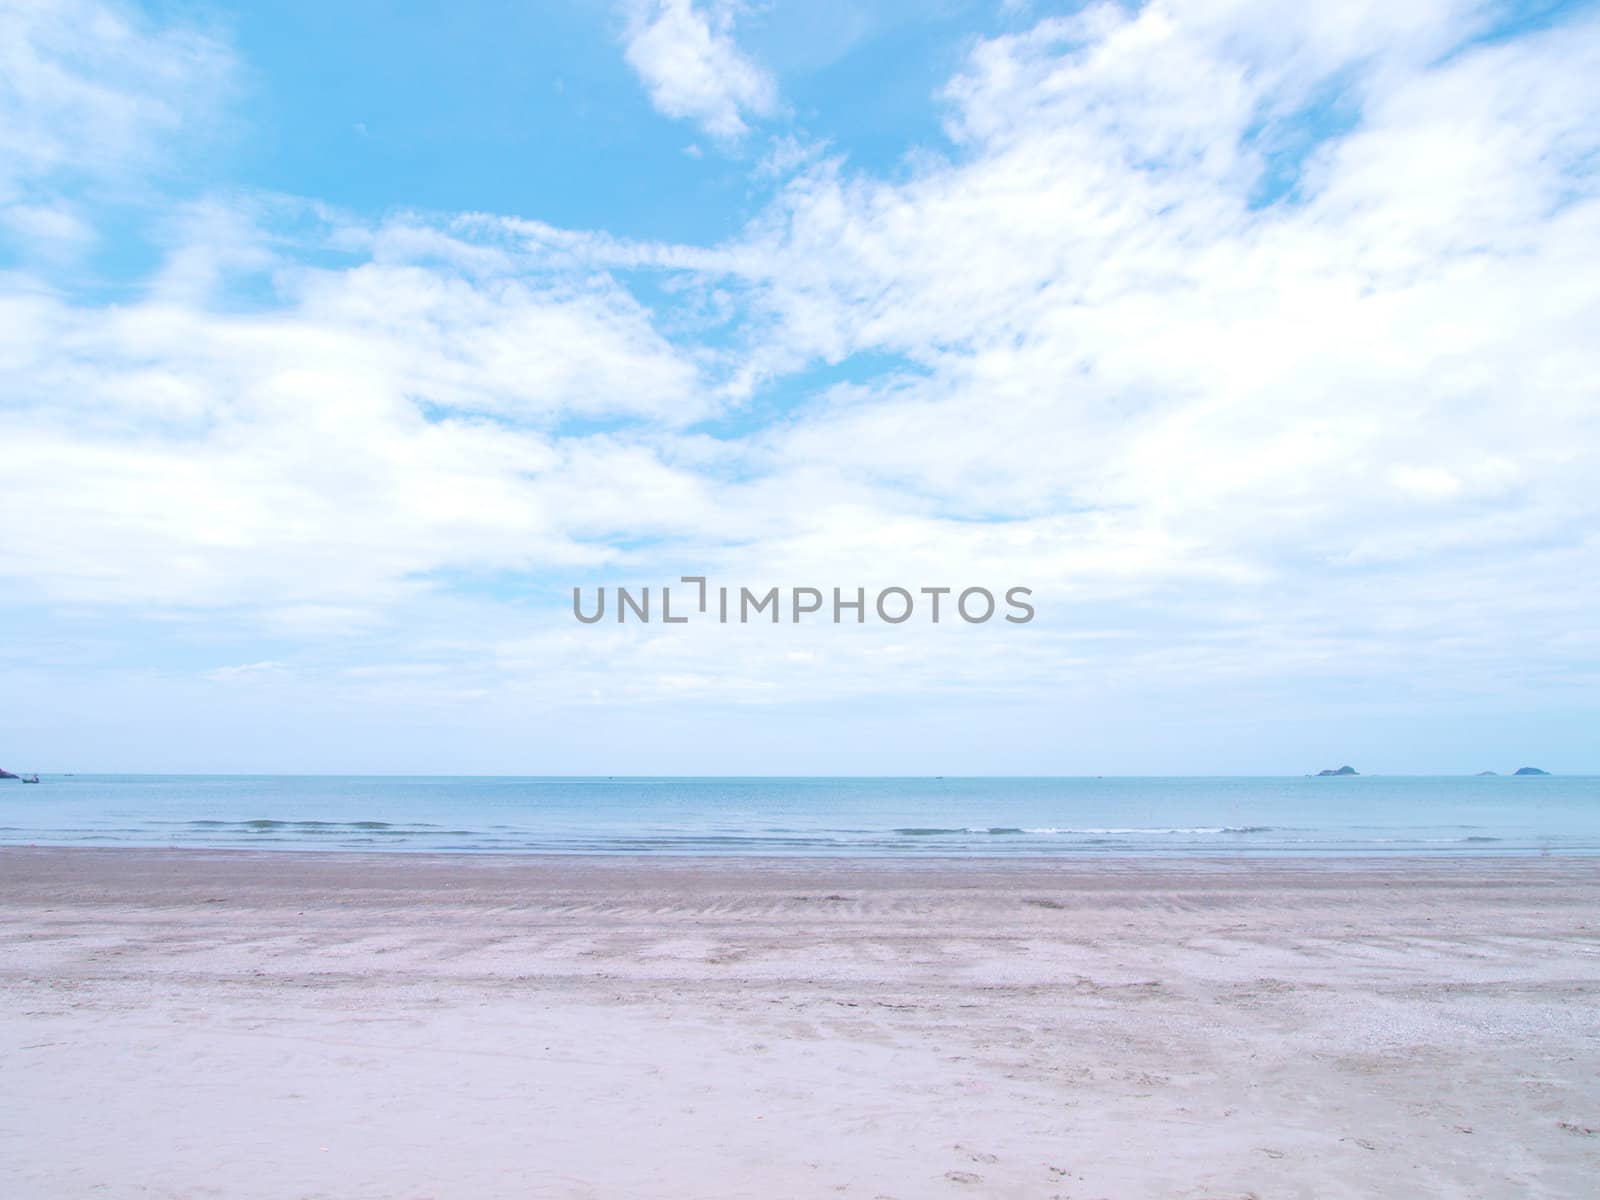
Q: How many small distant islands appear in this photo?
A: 3